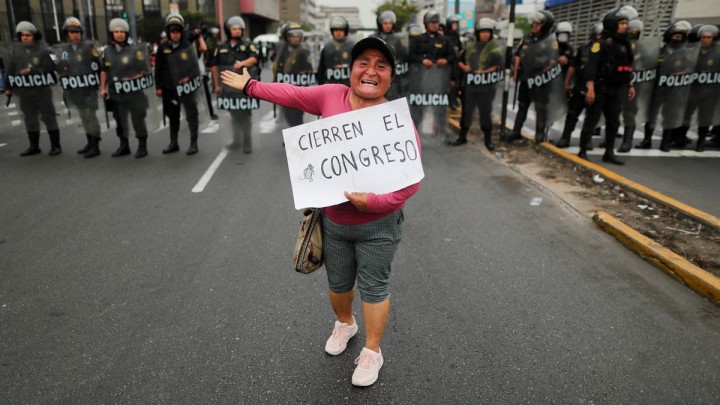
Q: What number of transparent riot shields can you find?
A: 14